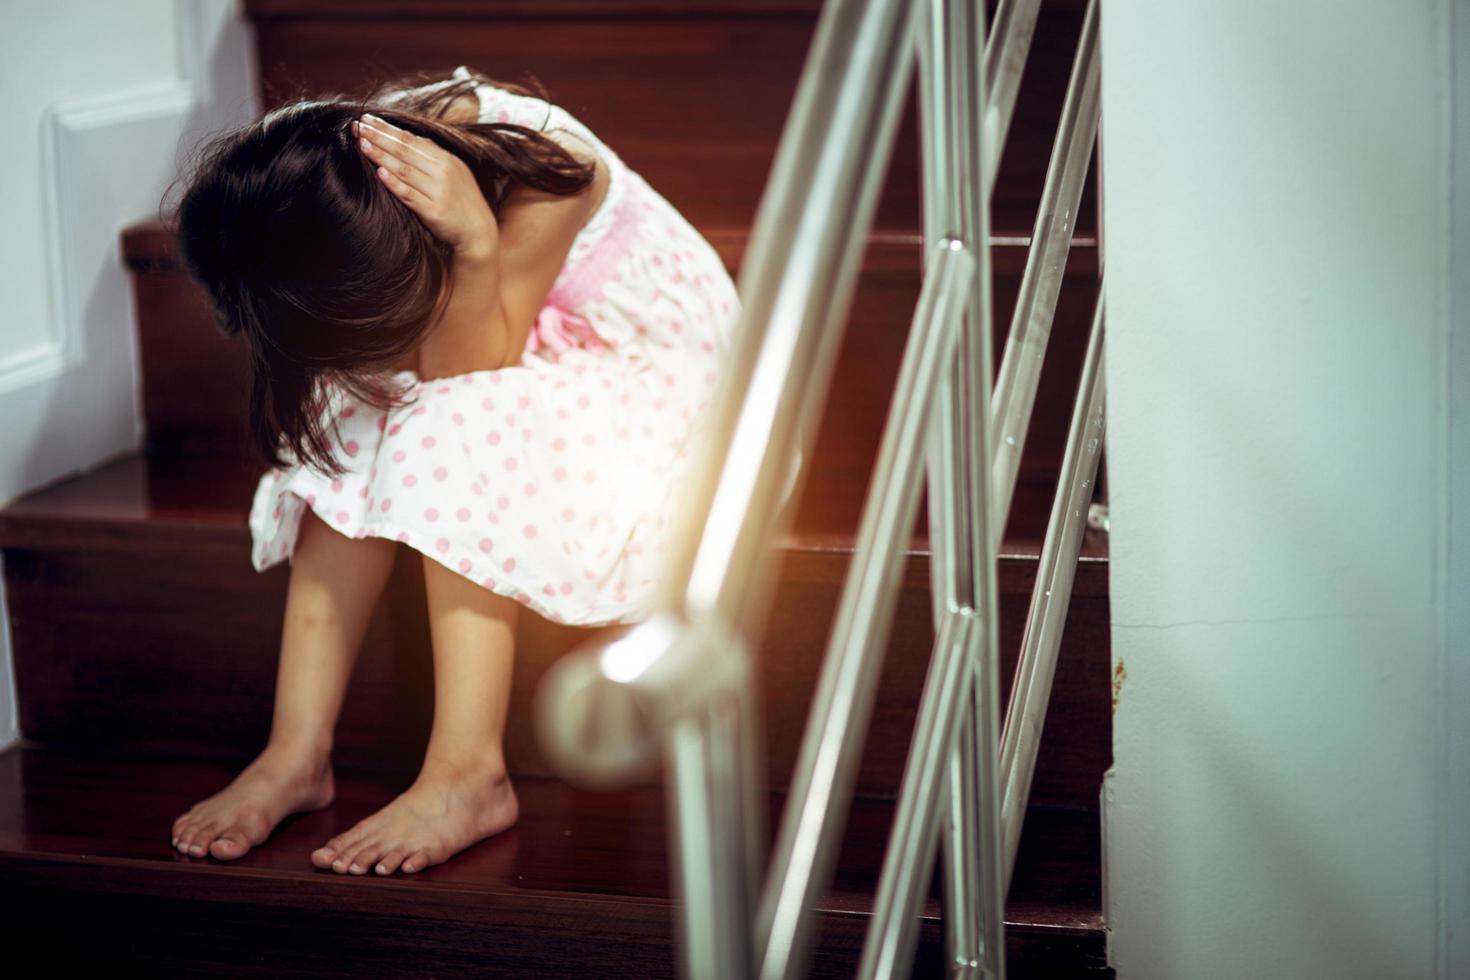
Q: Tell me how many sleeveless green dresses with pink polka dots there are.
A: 0